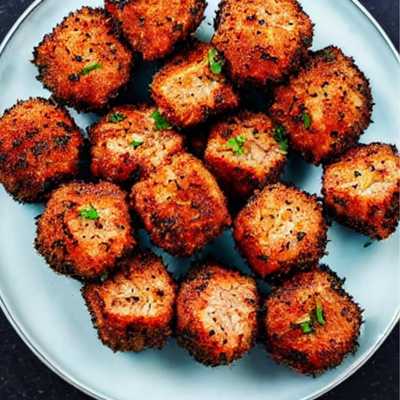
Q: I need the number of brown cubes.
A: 15